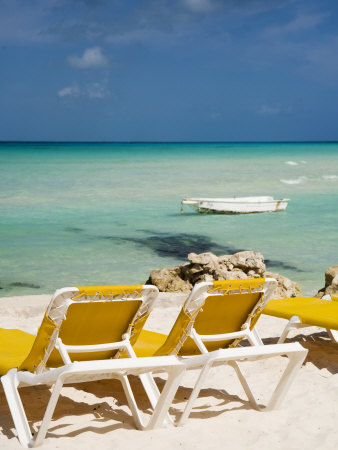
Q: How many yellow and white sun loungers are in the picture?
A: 3